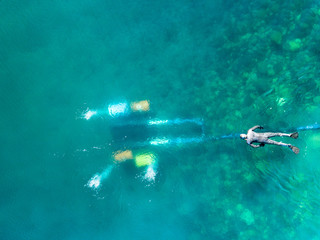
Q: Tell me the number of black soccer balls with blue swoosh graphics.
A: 0